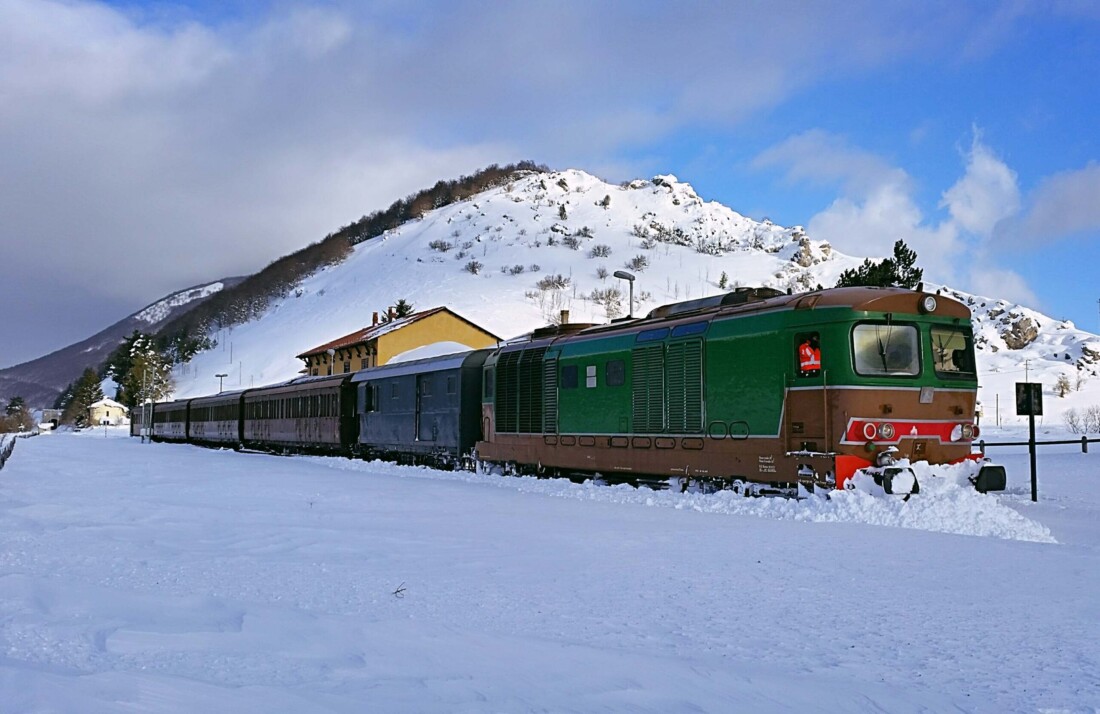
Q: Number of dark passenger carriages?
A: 4